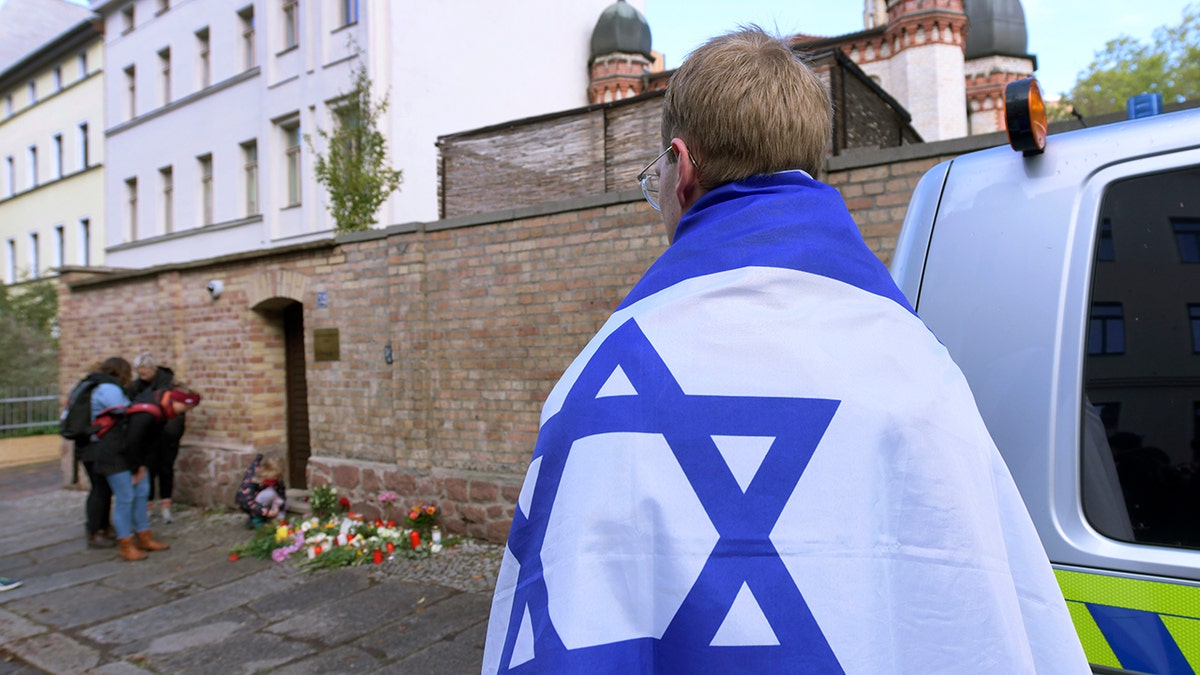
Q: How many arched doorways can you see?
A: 1